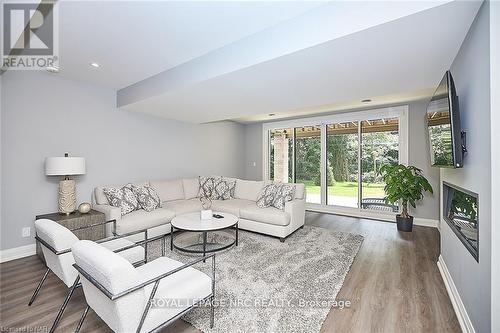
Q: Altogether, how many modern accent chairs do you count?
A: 2